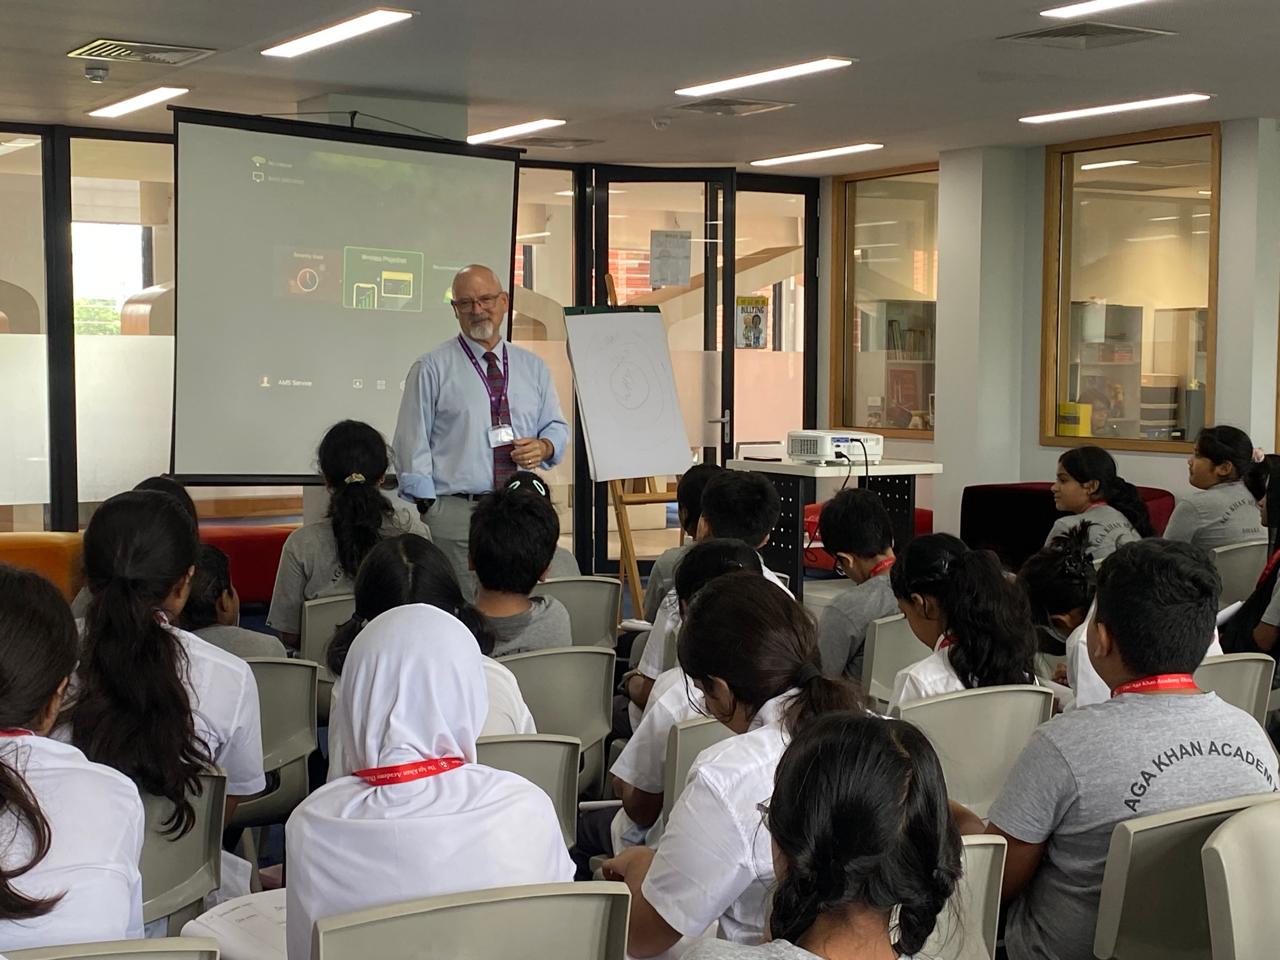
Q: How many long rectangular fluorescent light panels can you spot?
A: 7